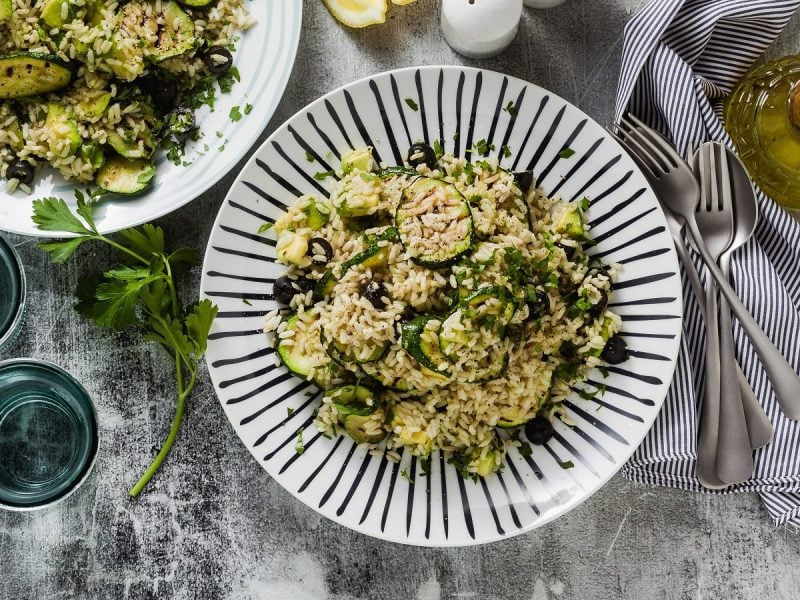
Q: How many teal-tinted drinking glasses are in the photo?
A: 2